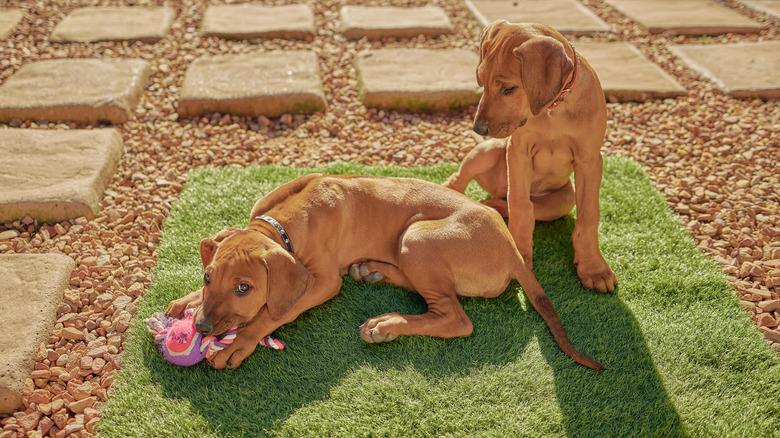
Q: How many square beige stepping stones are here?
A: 14